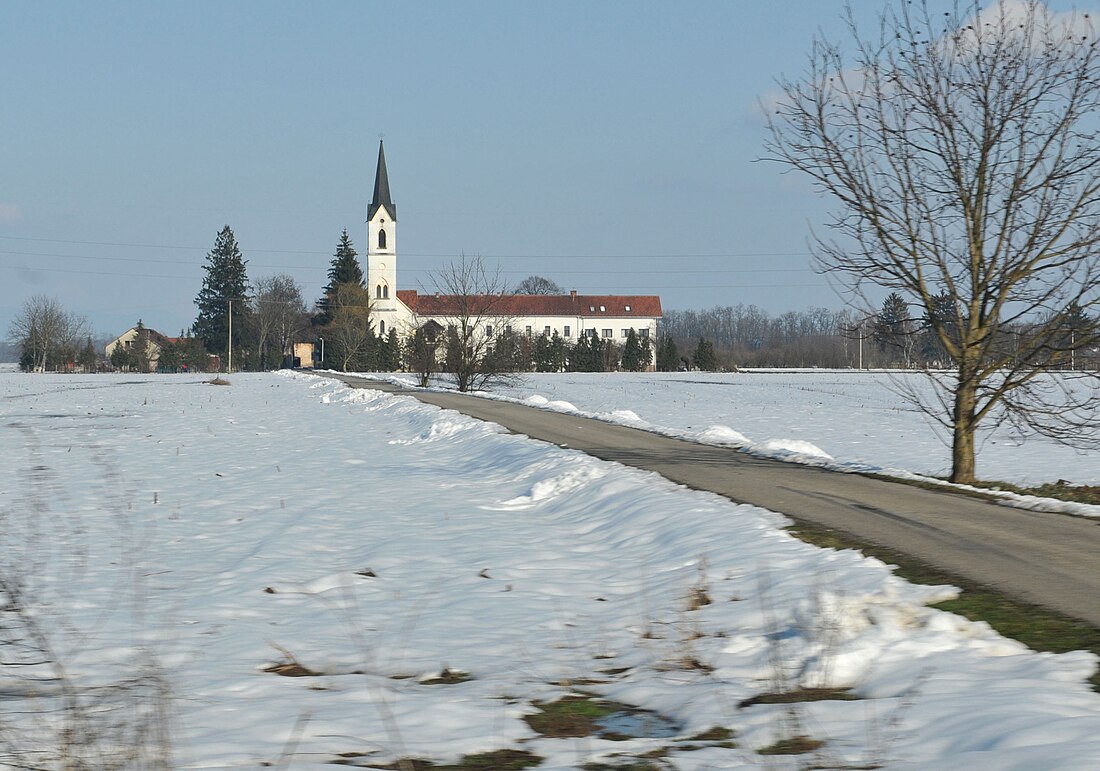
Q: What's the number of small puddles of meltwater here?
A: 1